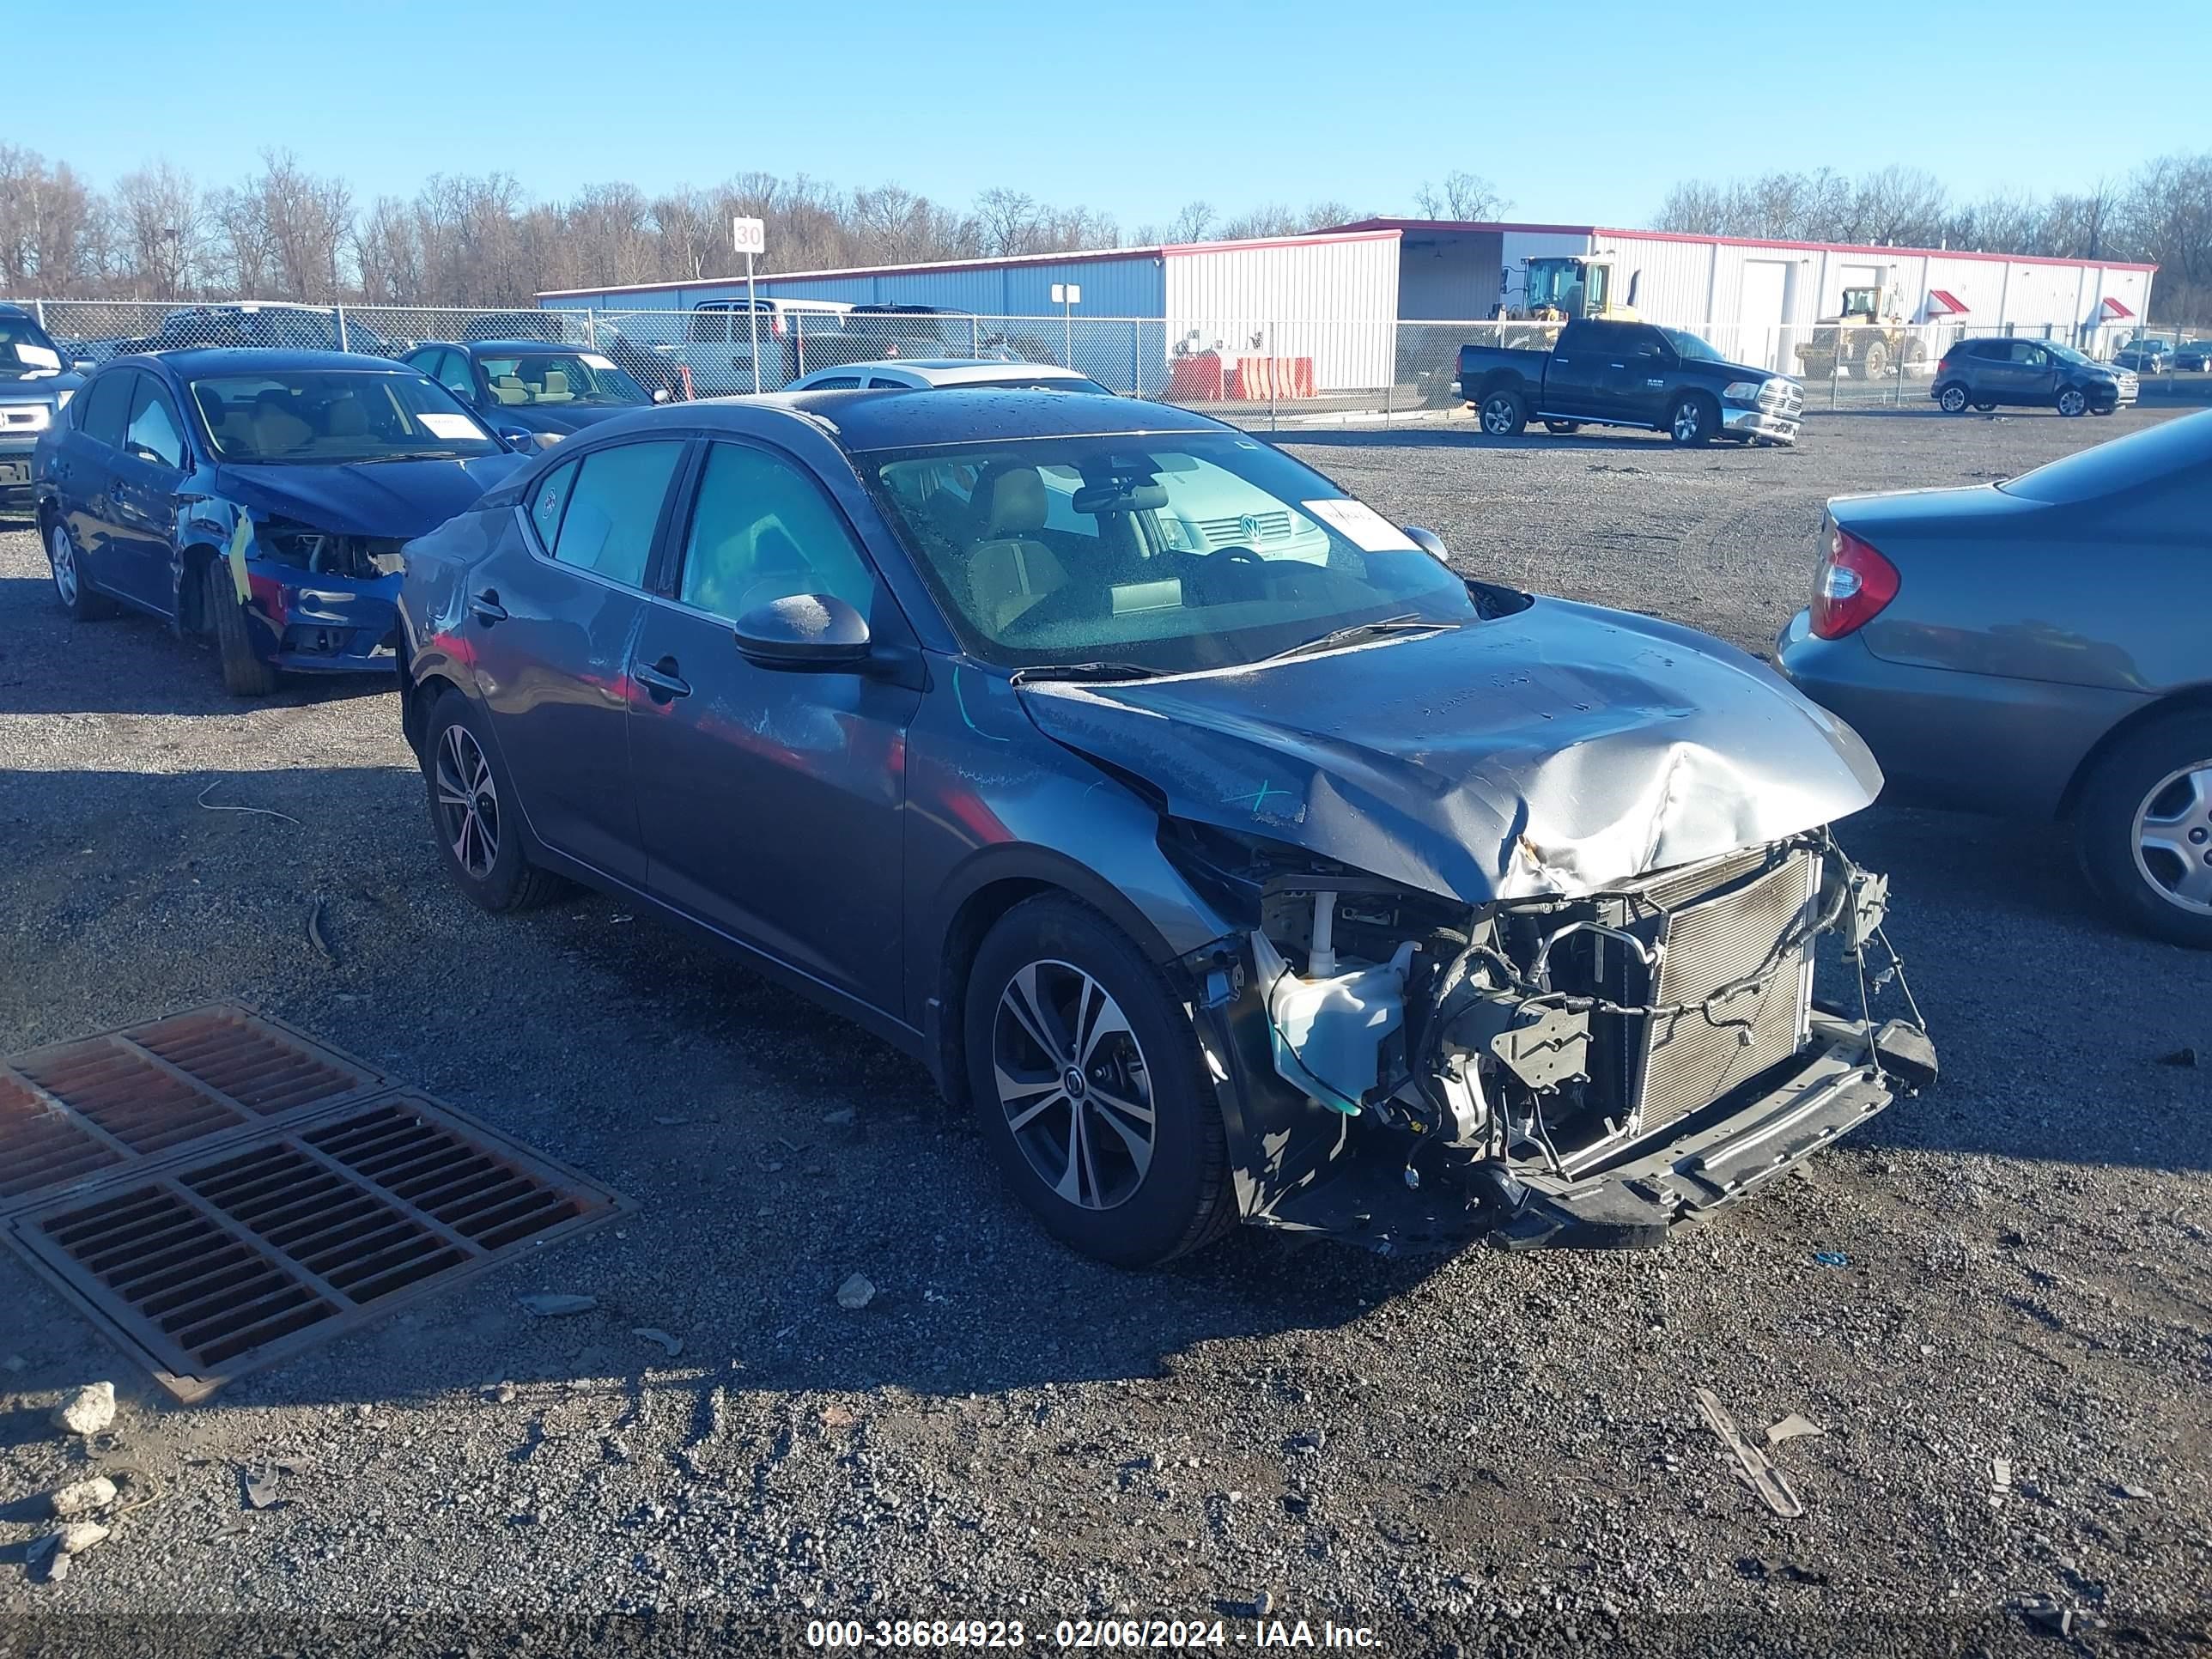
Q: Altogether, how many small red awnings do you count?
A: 2